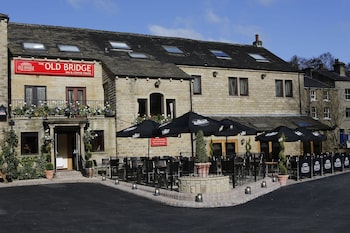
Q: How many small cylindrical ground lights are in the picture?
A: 8